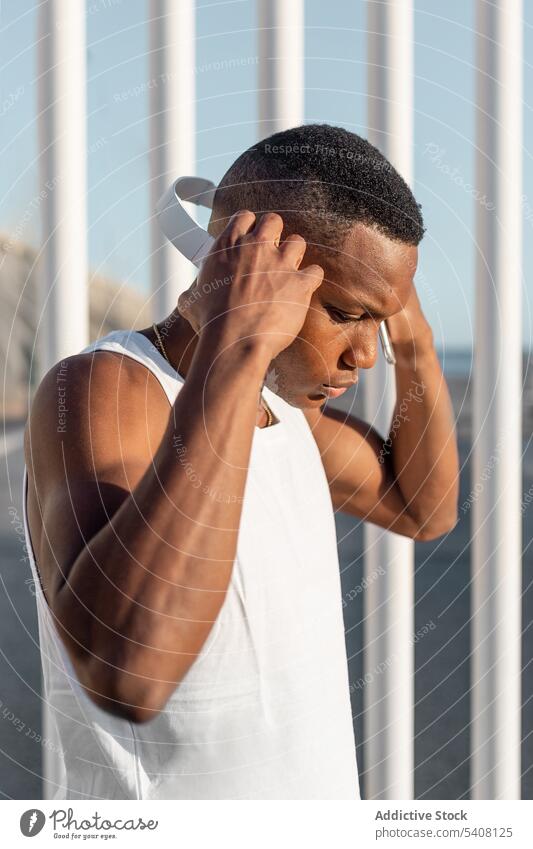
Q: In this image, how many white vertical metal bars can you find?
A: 5